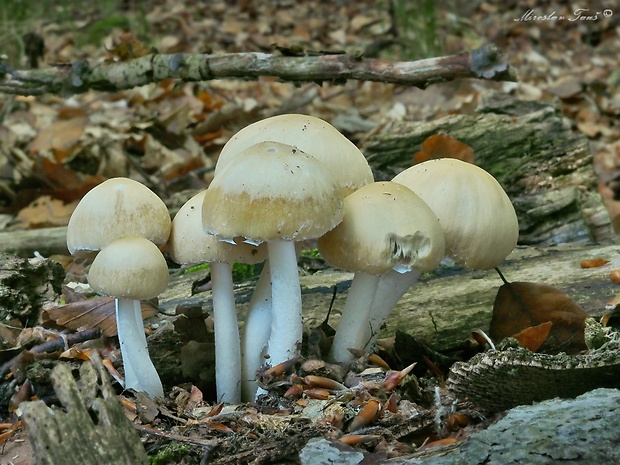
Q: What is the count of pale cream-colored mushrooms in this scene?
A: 7